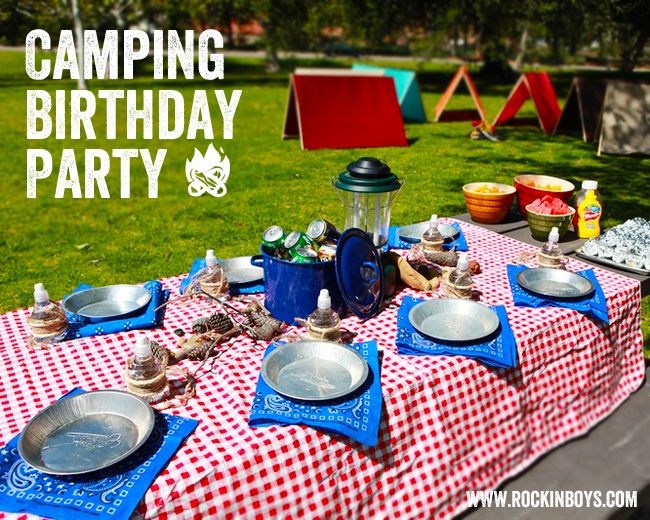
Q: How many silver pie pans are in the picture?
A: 7